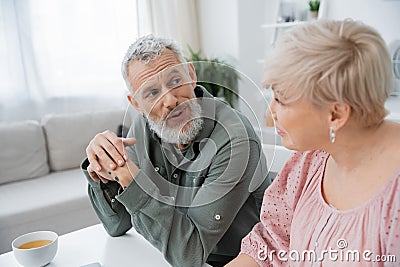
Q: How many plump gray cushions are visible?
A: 2